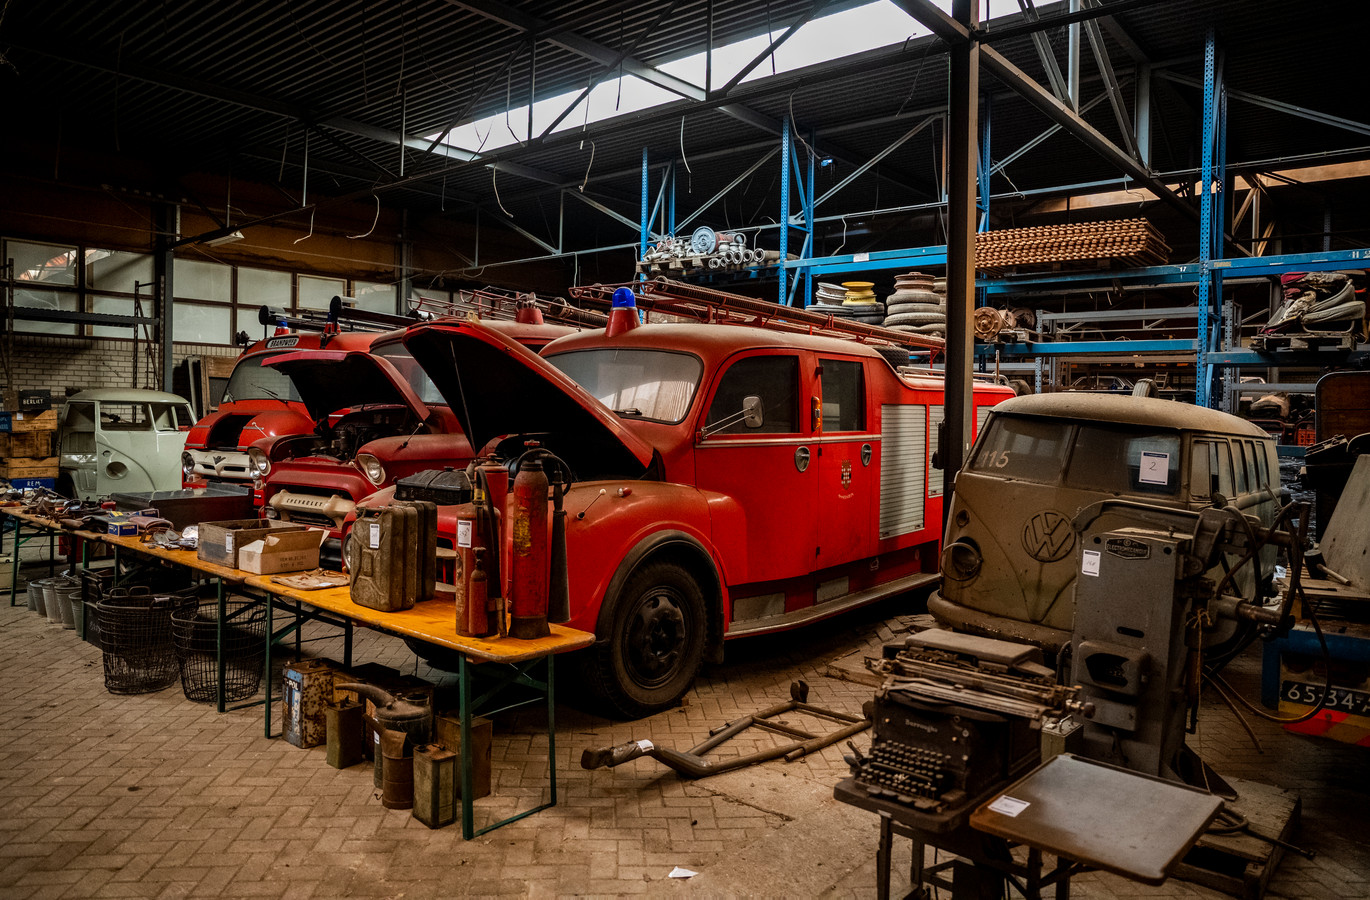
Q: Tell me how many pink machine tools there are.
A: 0